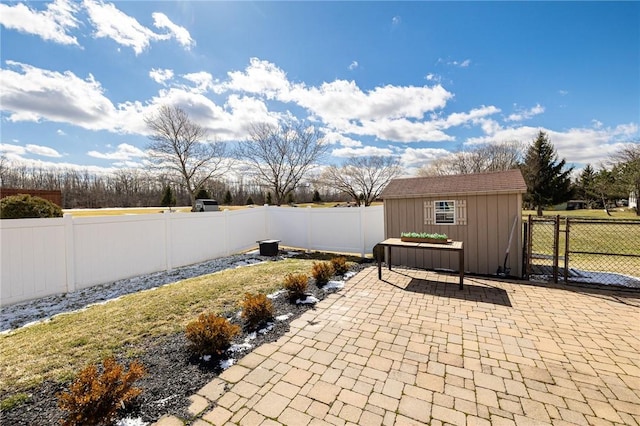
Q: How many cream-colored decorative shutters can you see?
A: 2